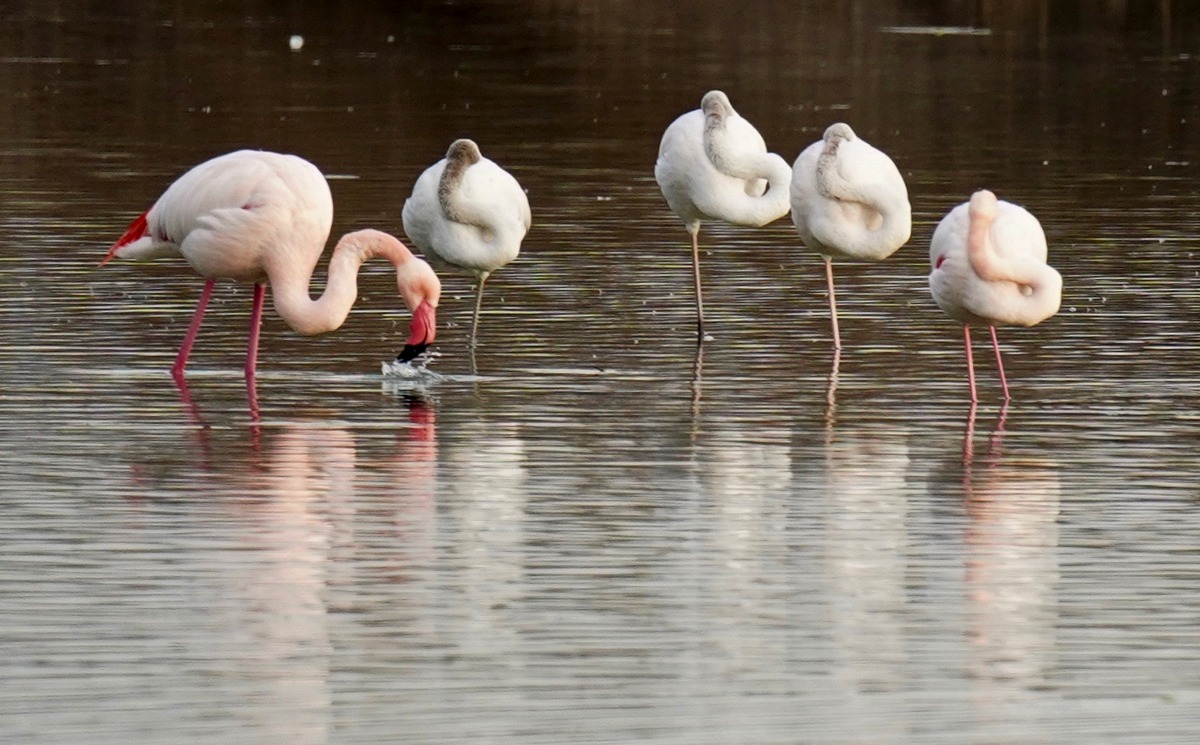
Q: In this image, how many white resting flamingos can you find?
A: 4